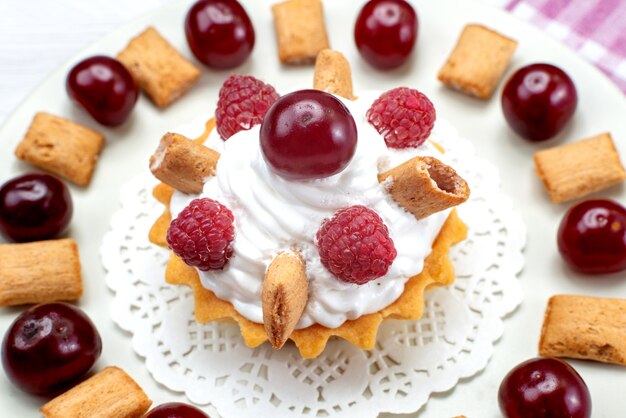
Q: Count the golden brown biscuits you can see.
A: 12